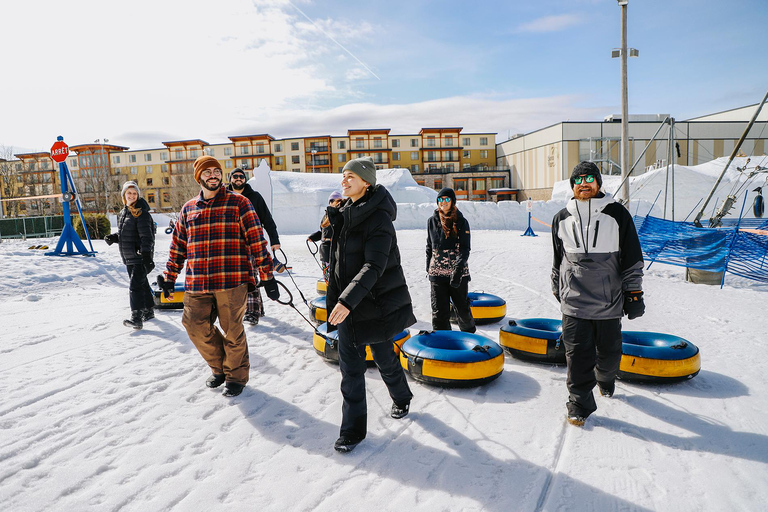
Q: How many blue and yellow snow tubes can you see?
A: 8